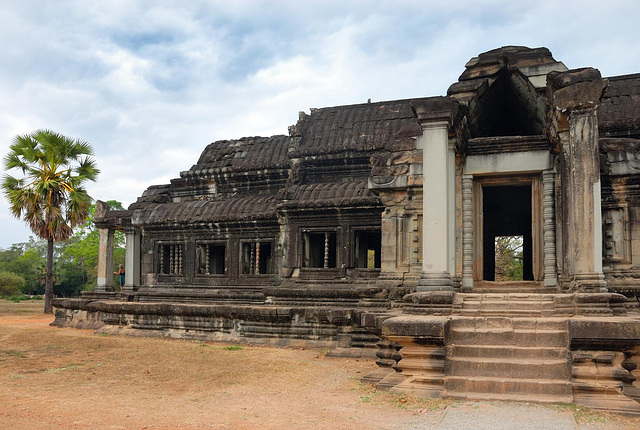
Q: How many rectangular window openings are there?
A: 5